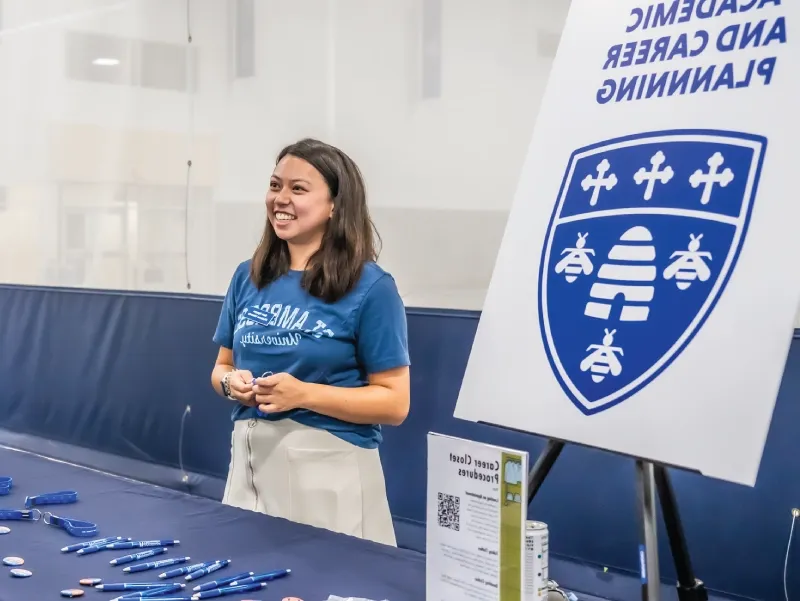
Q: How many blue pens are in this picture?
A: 13